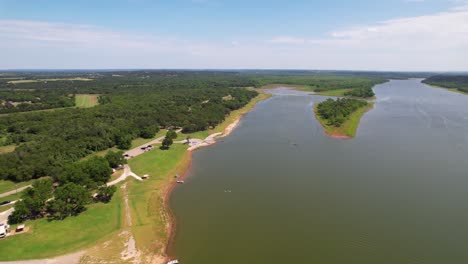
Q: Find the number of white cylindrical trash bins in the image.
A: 0